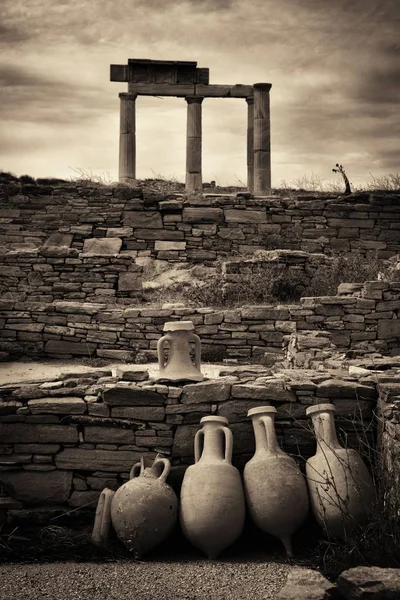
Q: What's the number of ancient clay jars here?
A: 5